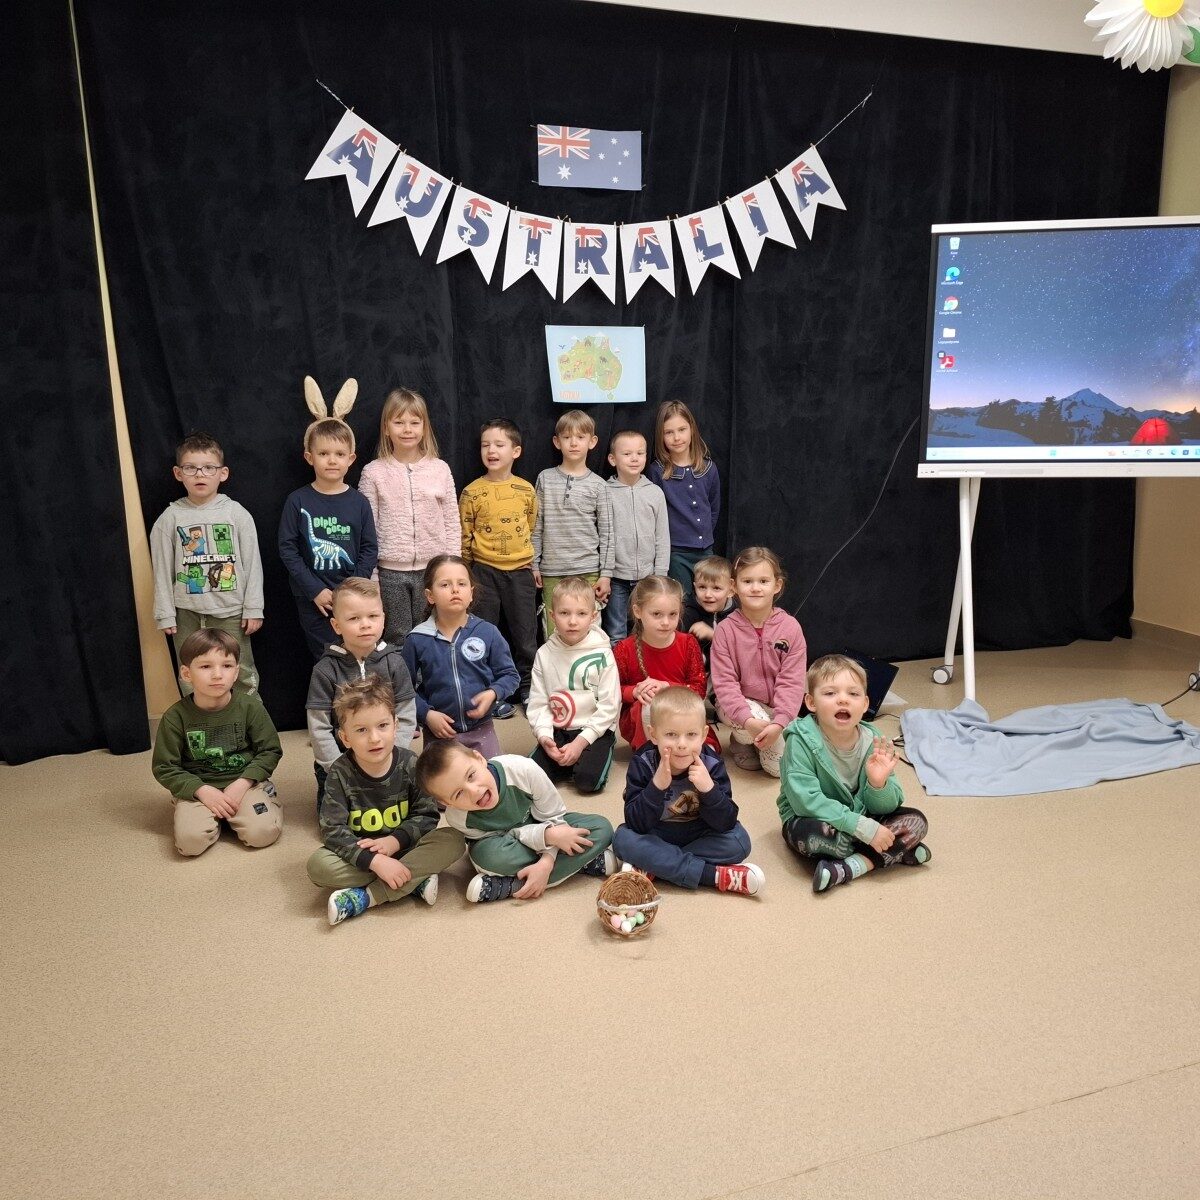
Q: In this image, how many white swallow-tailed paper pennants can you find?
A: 9